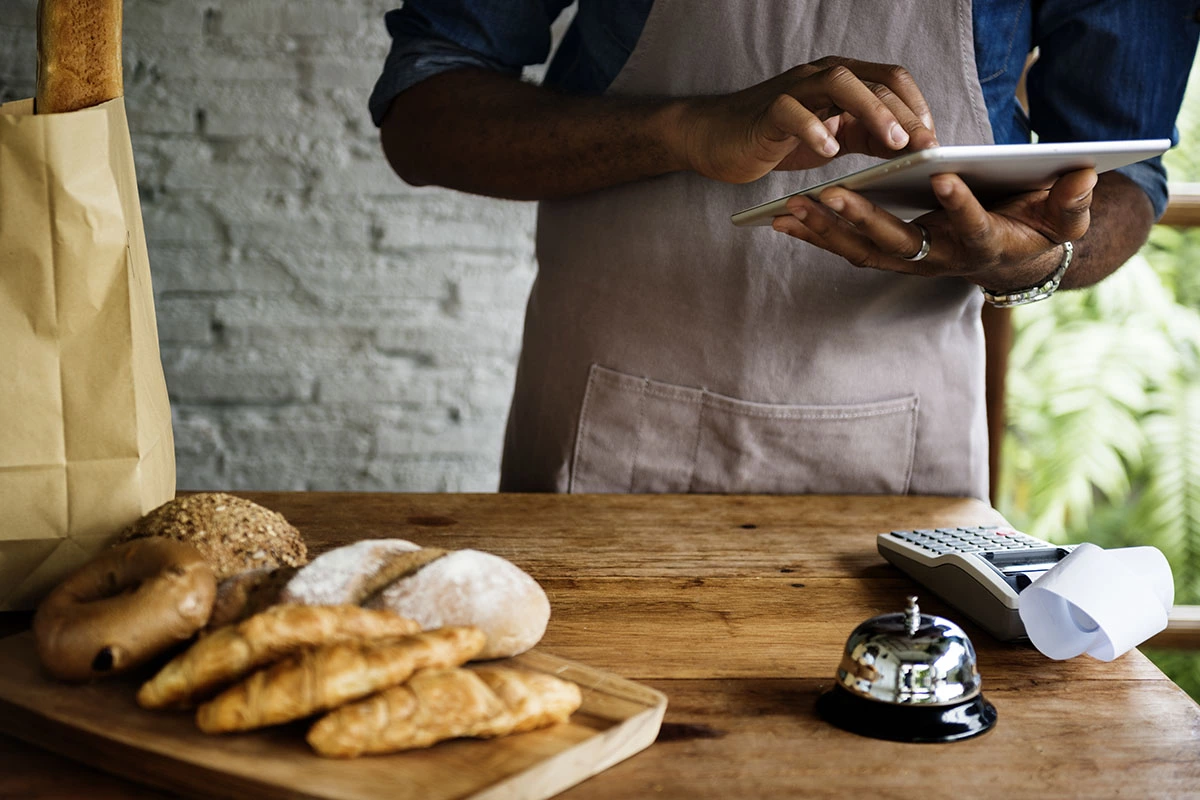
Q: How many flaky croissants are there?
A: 3